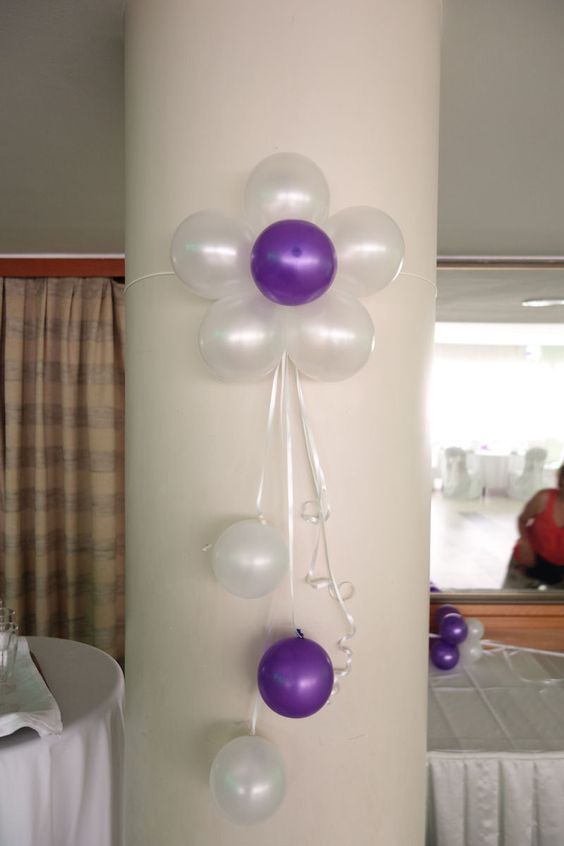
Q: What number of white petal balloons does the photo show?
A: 5